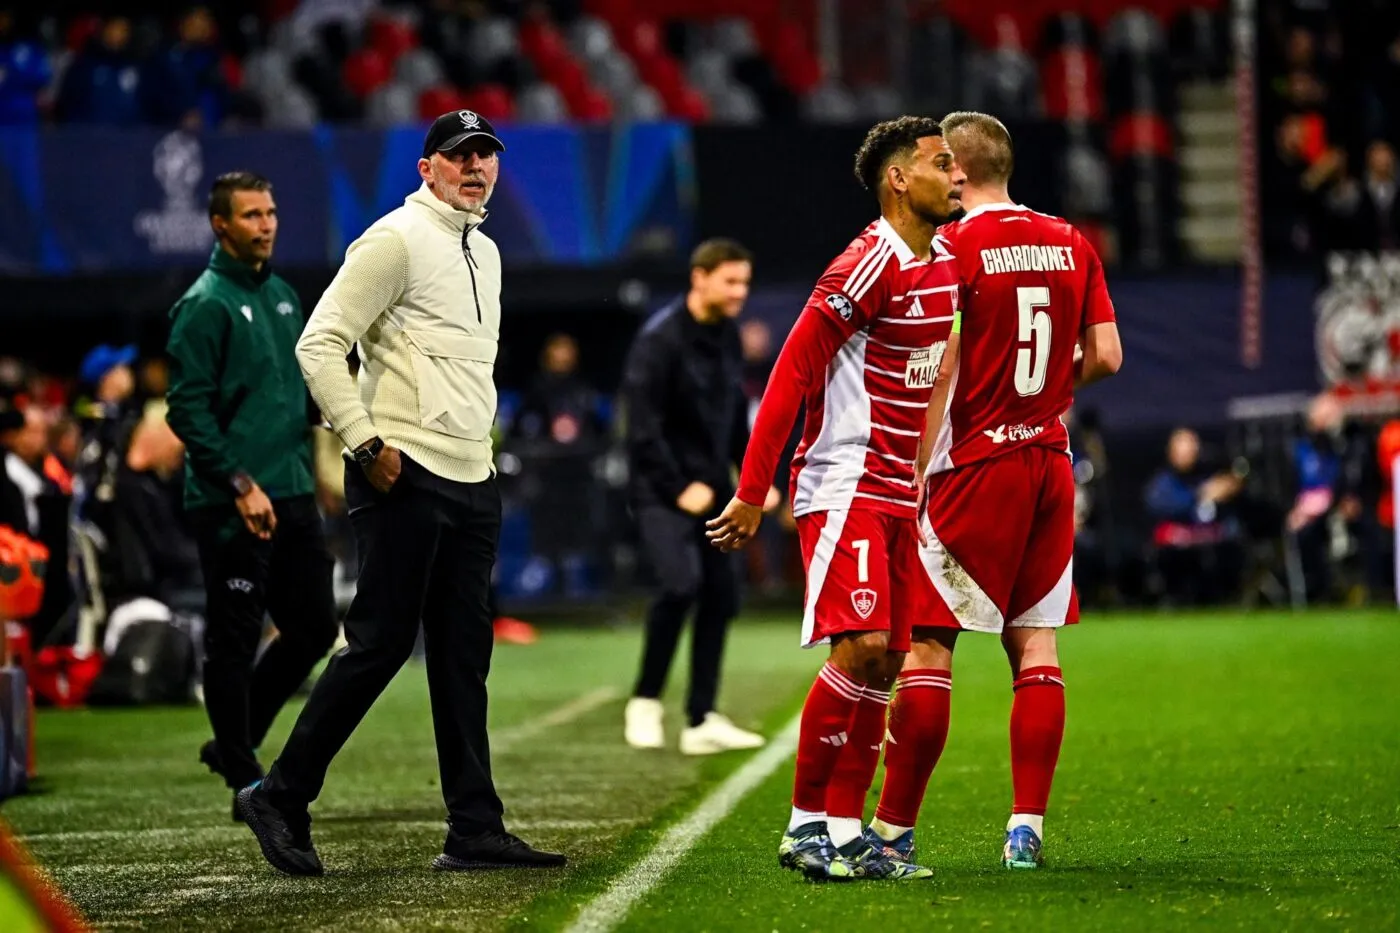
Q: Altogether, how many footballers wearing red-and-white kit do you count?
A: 2